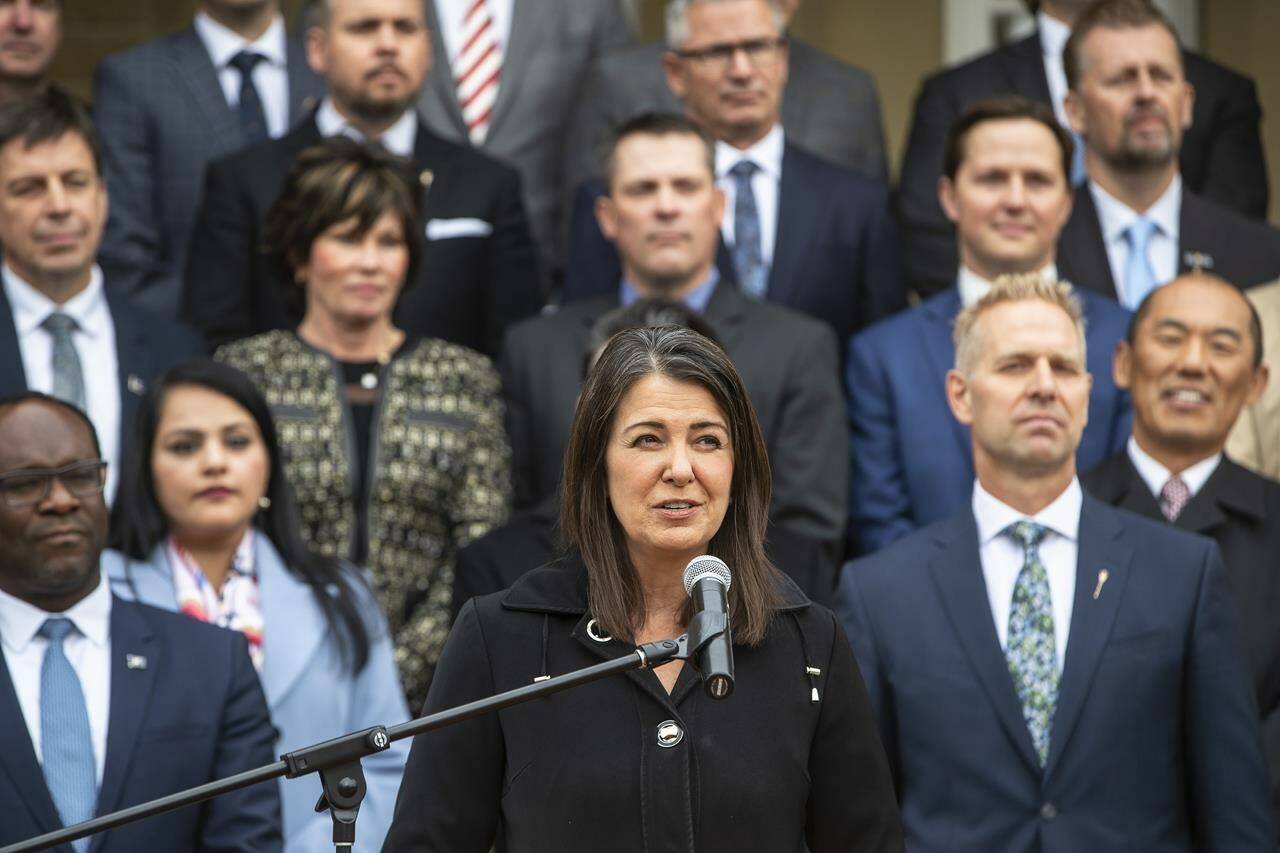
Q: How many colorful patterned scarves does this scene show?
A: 1